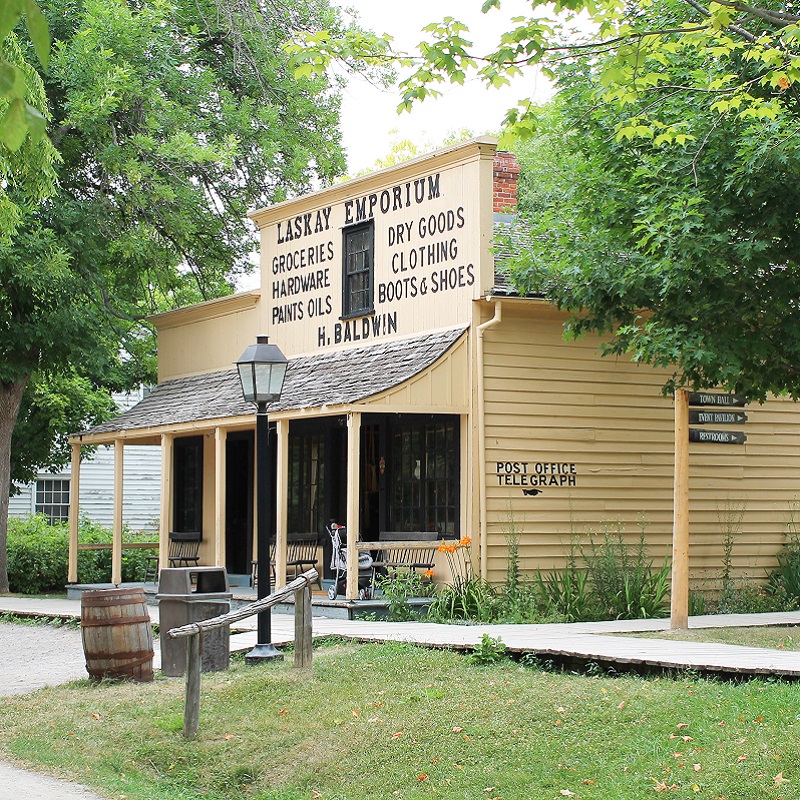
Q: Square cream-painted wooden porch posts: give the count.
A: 6